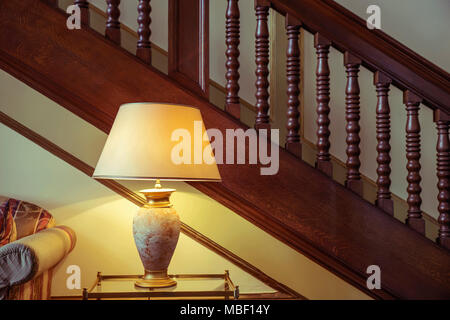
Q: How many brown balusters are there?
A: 11